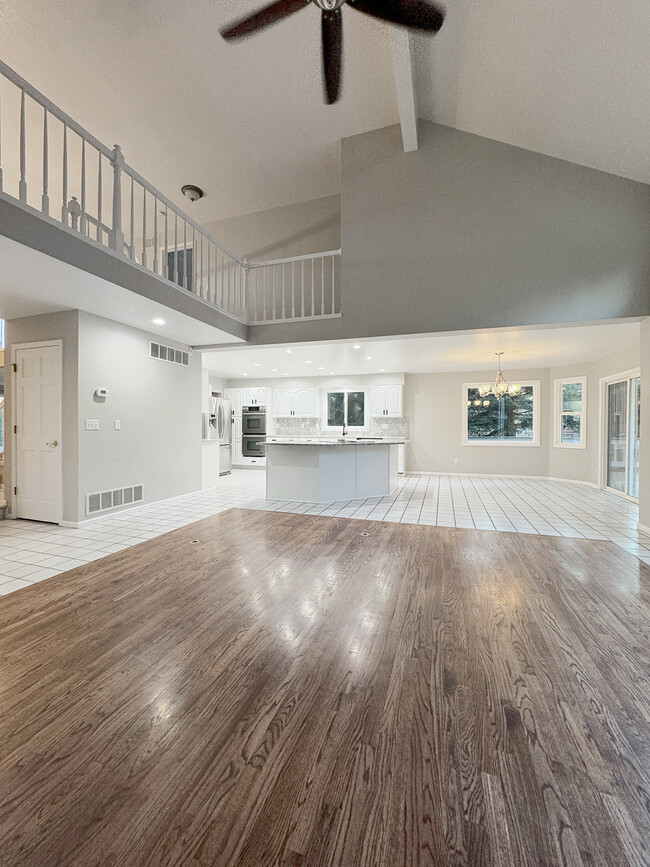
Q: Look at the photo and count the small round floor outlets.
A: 2